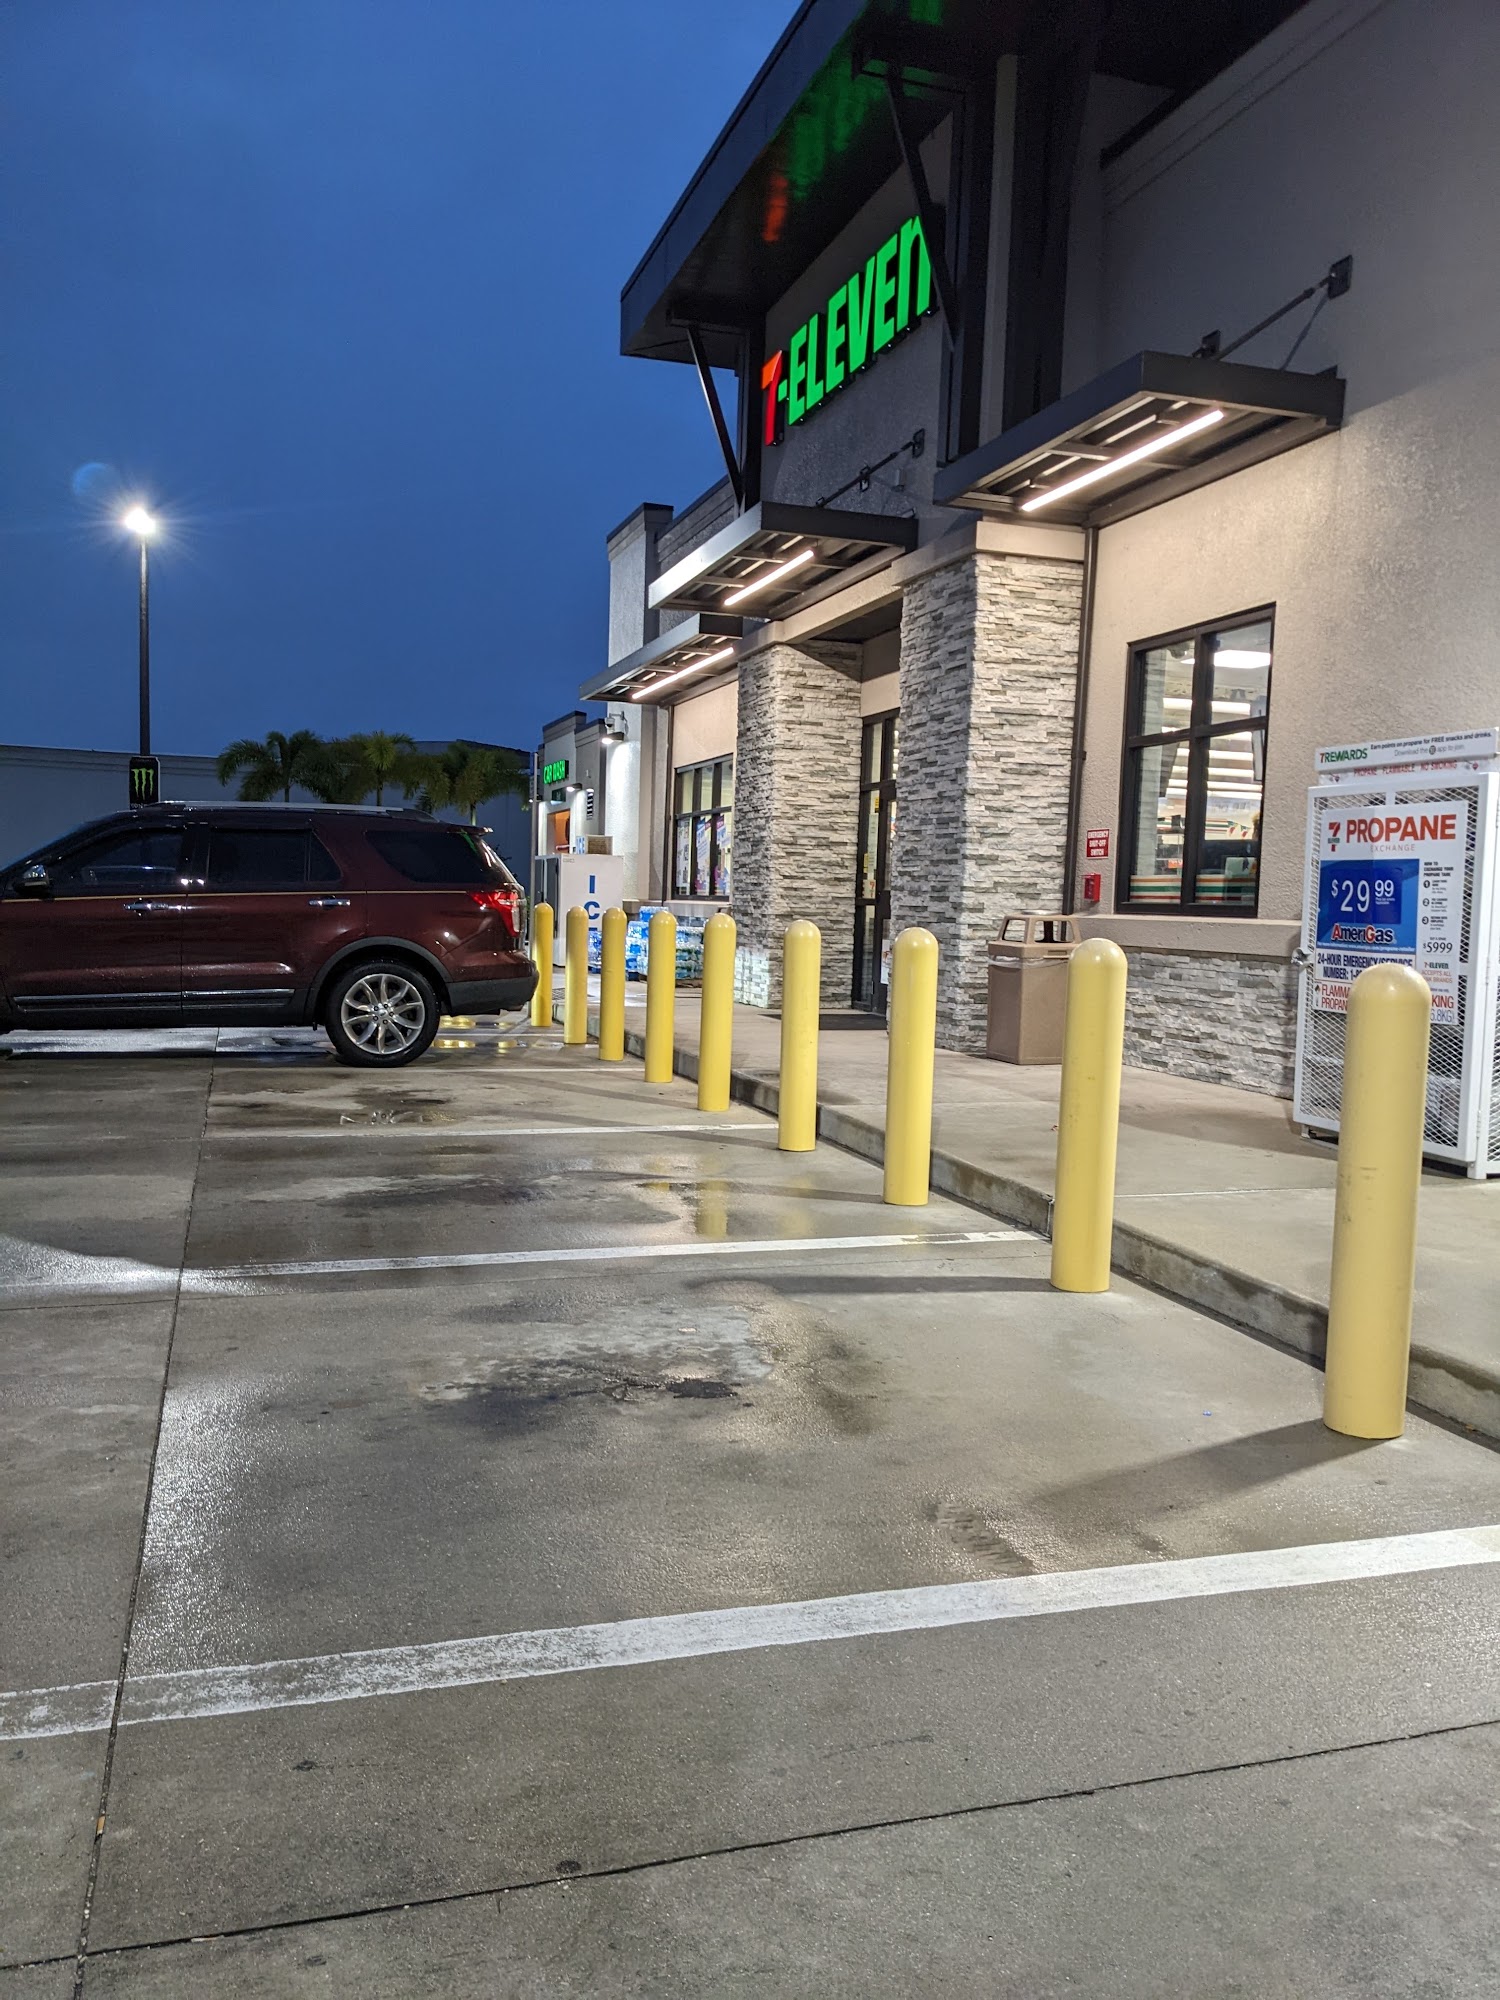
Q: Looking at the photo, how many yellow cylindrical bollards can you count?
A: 9